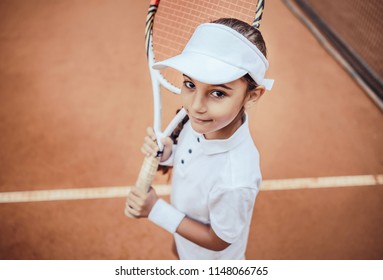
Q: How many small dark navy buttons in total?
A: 3